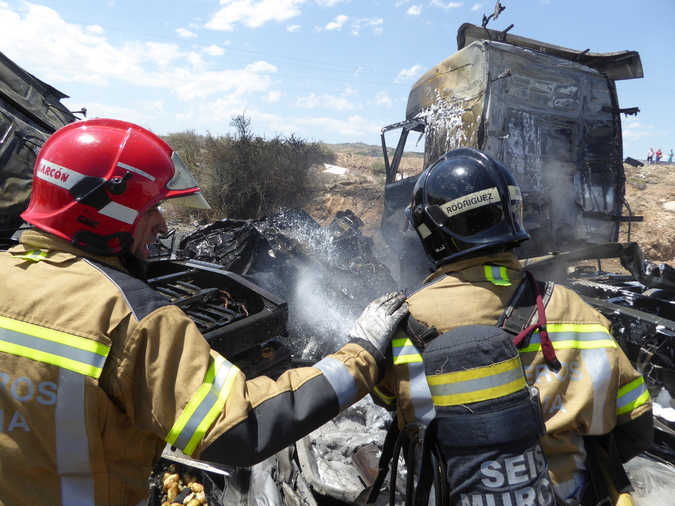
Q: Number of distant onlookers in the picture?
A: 3